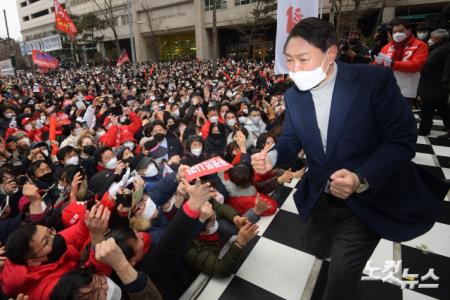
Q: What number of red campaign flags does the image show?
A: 3